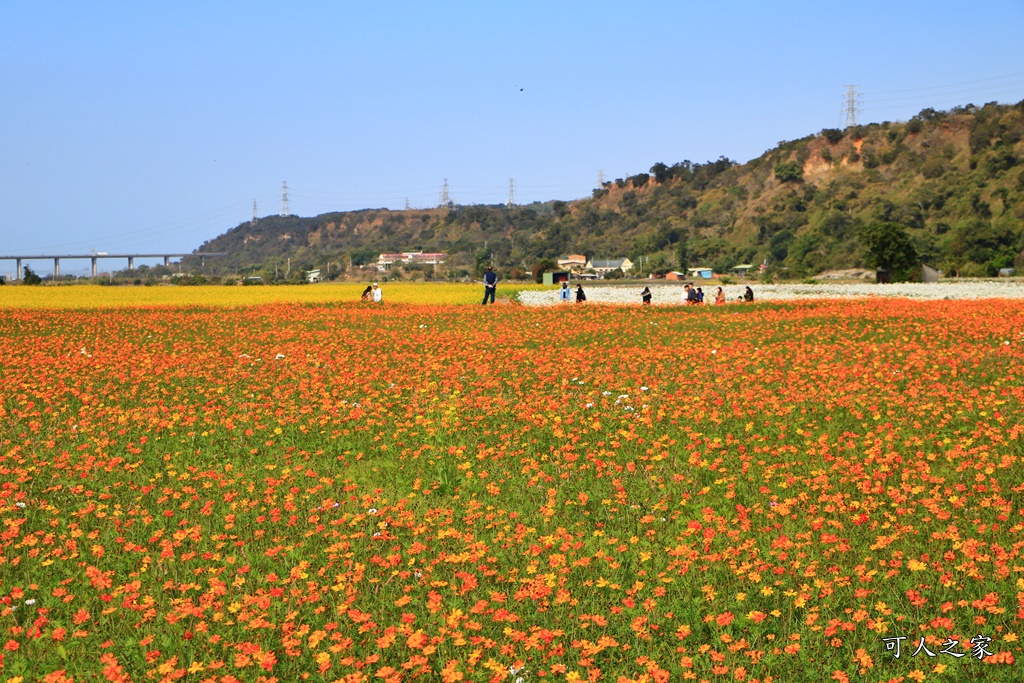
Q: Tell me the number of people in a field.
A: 12